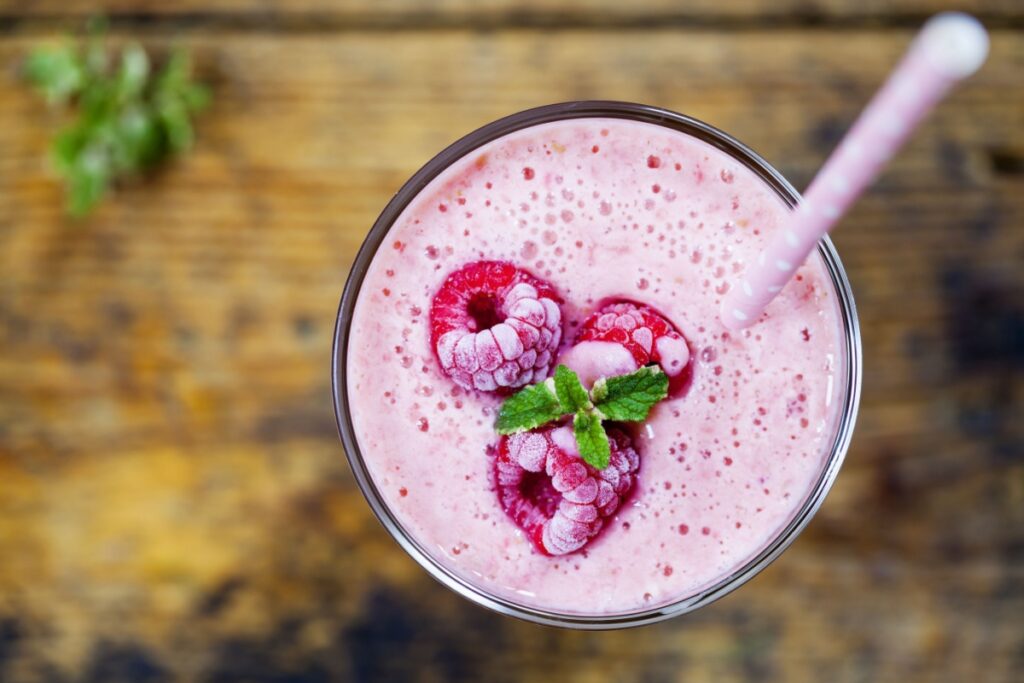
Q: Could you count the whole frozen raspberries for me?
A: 3